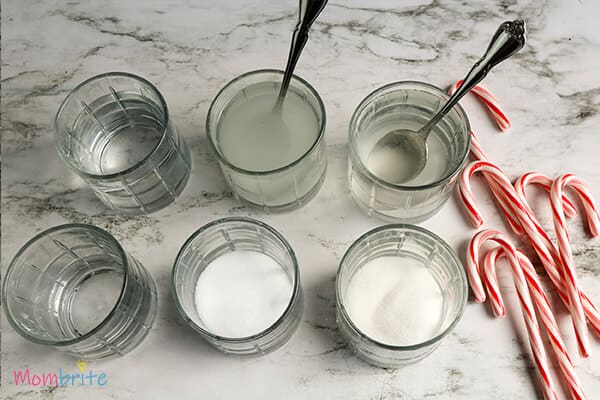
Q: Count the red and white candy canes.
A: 6